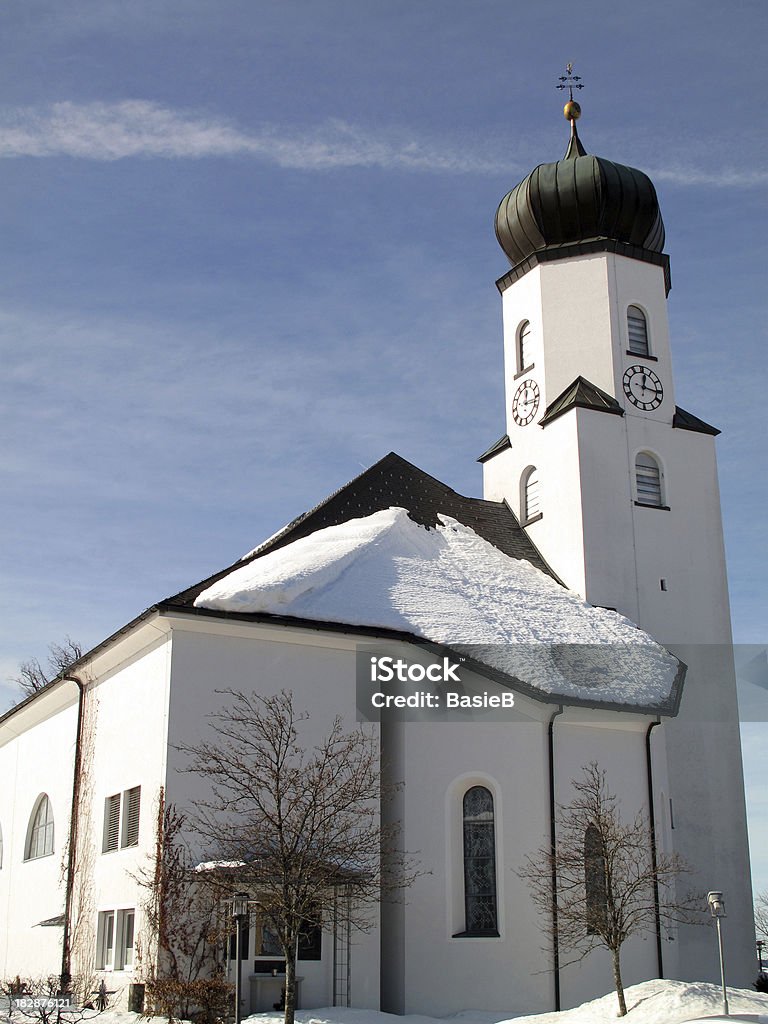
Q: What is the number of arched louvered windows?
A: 4